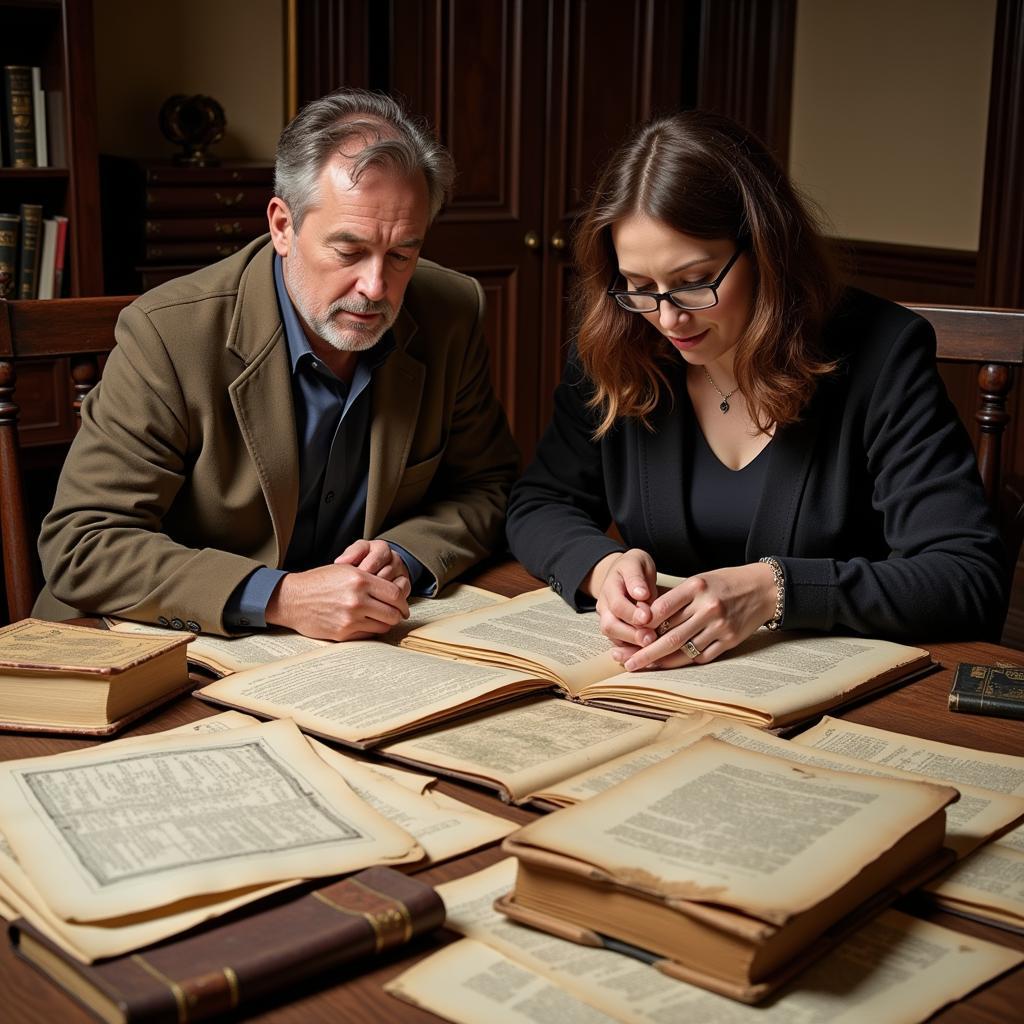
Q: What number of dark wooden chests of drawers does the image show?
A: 1